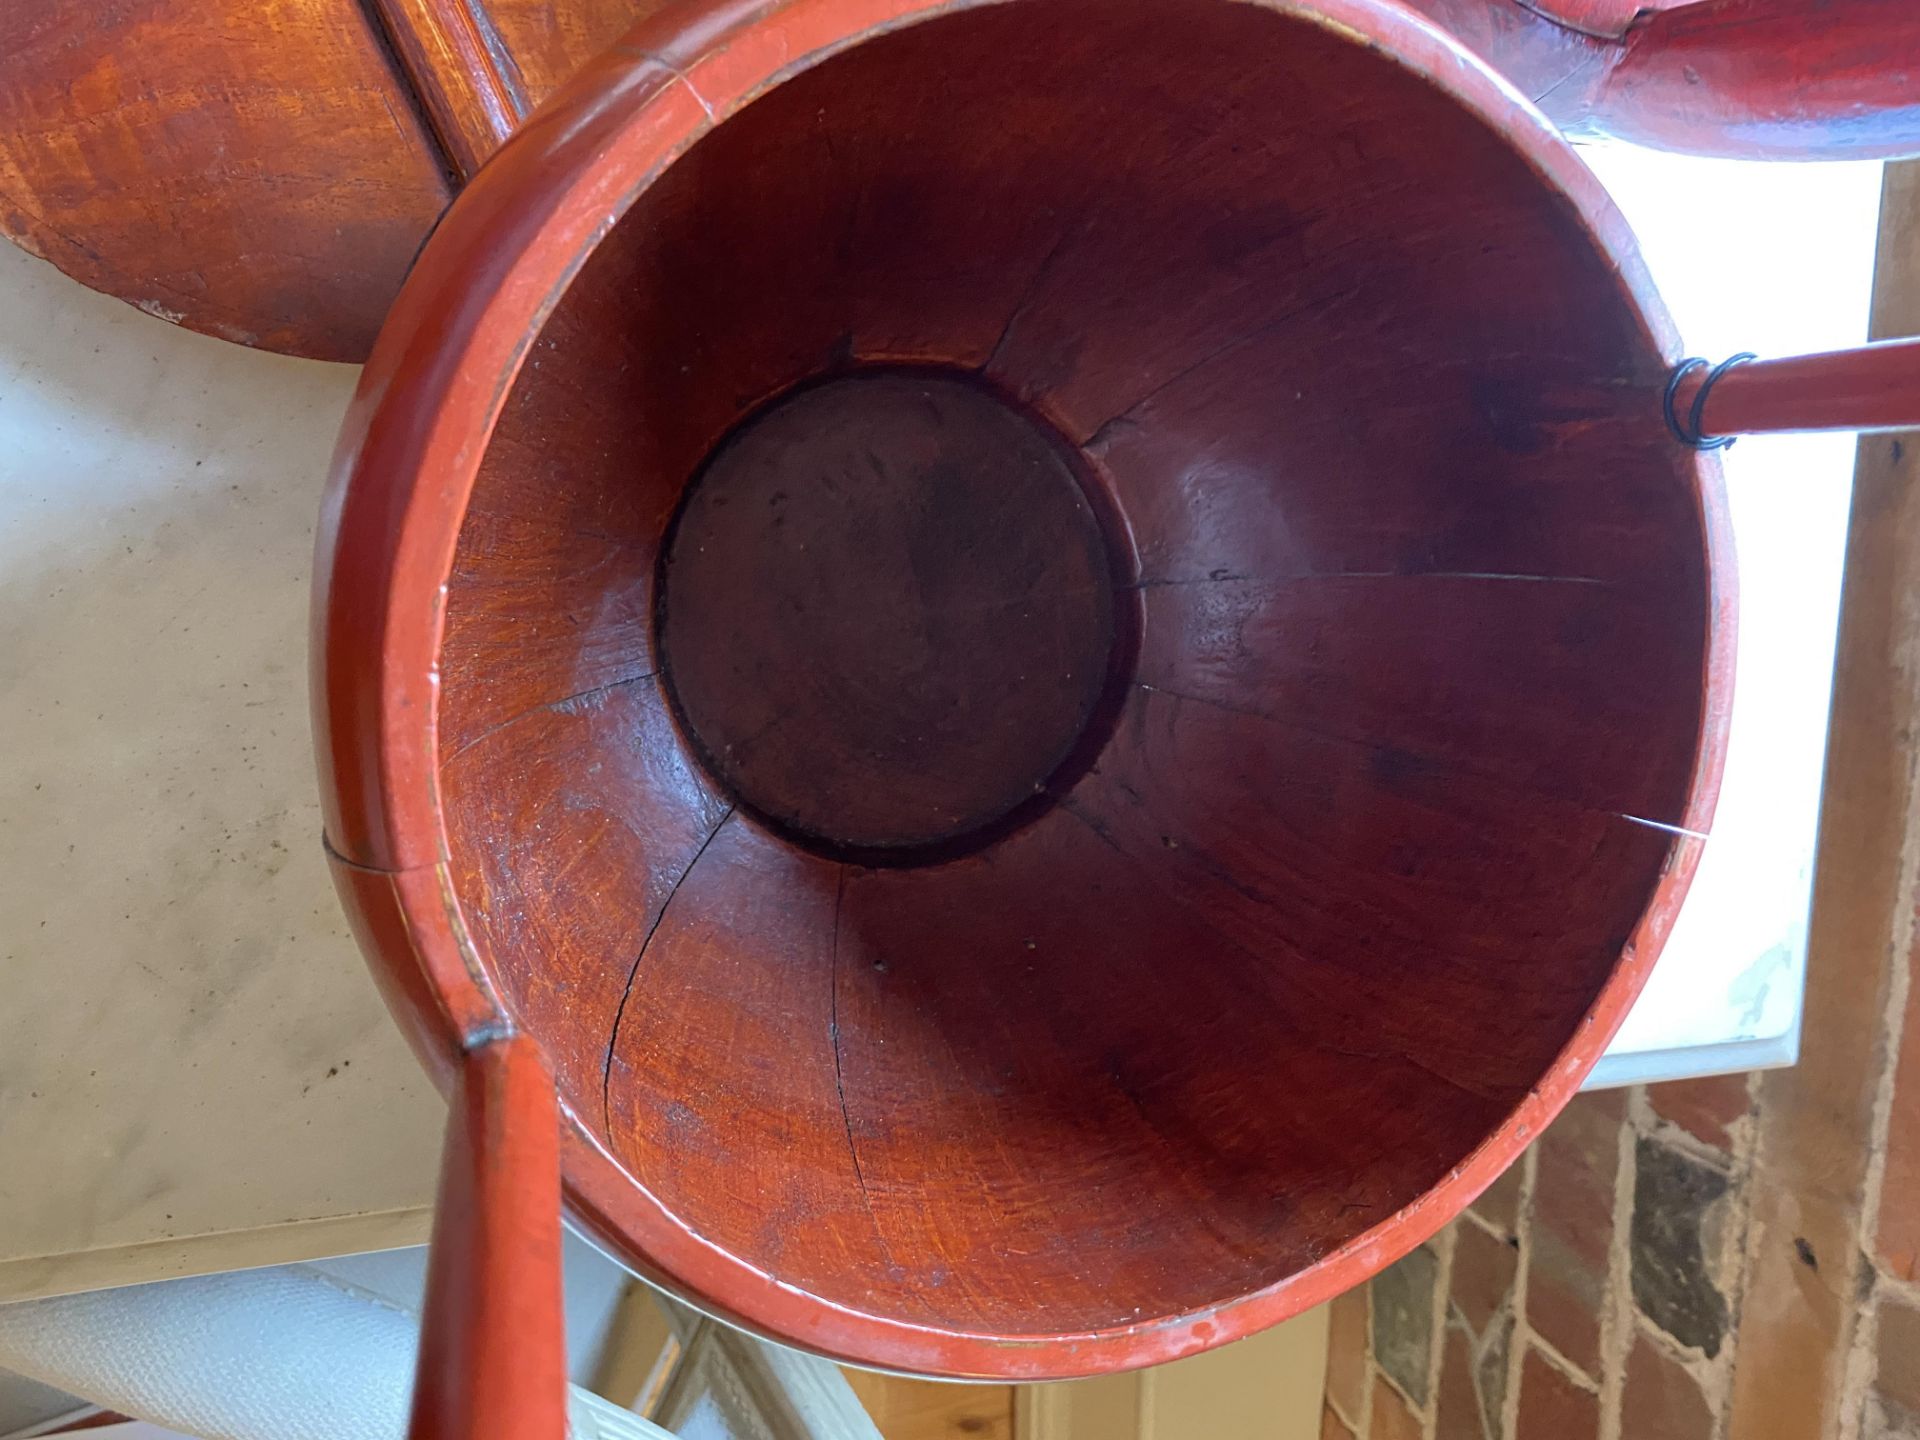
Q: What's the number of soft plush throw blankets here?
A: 0